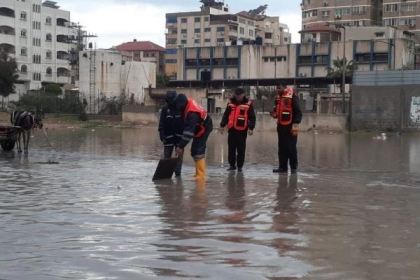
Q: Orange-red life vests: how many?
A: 3